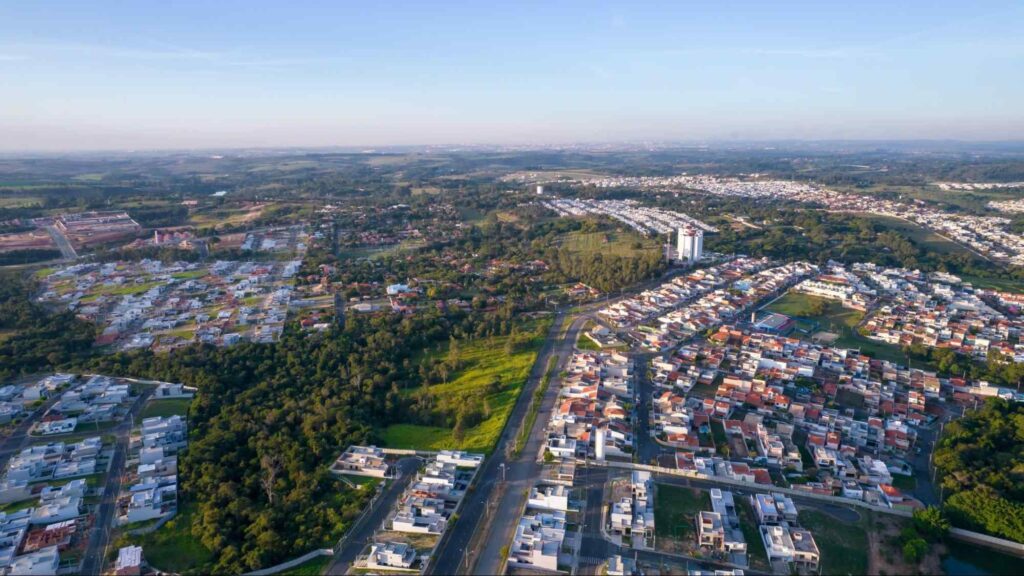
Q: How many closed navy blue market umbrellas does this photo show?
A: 0